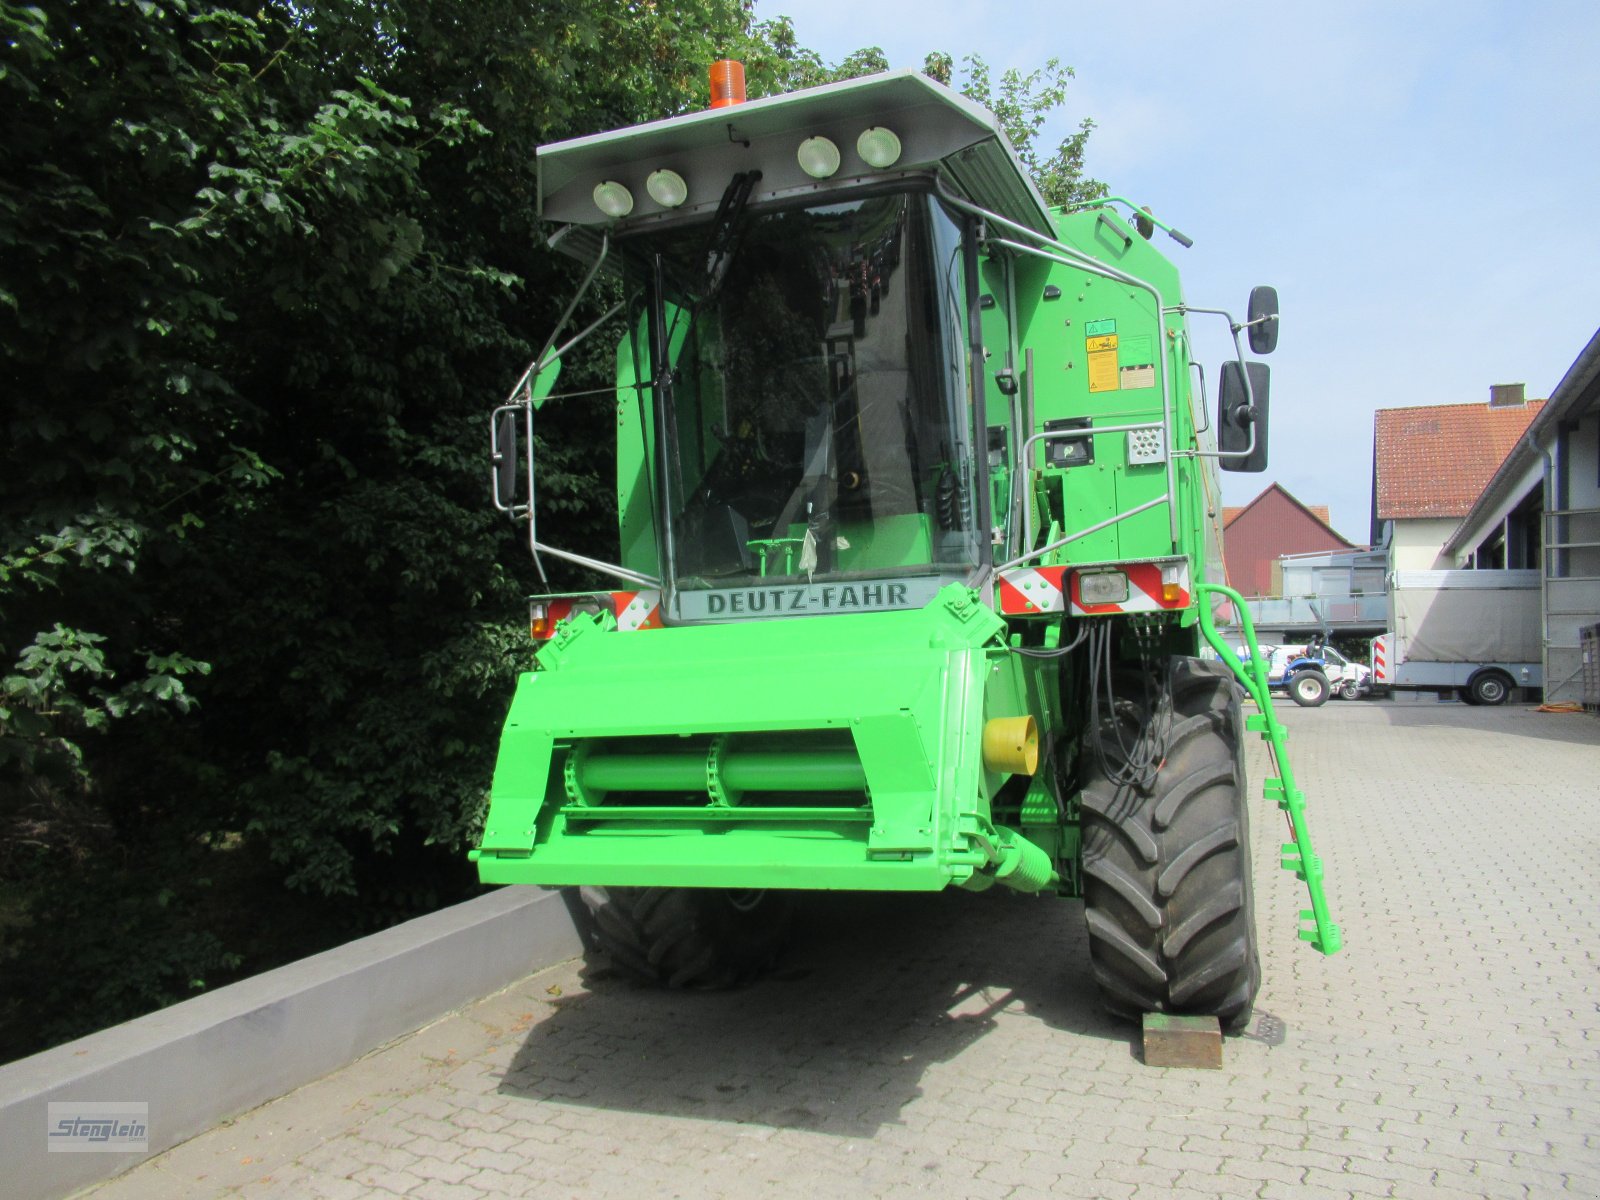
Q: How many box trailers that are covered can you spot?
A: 1